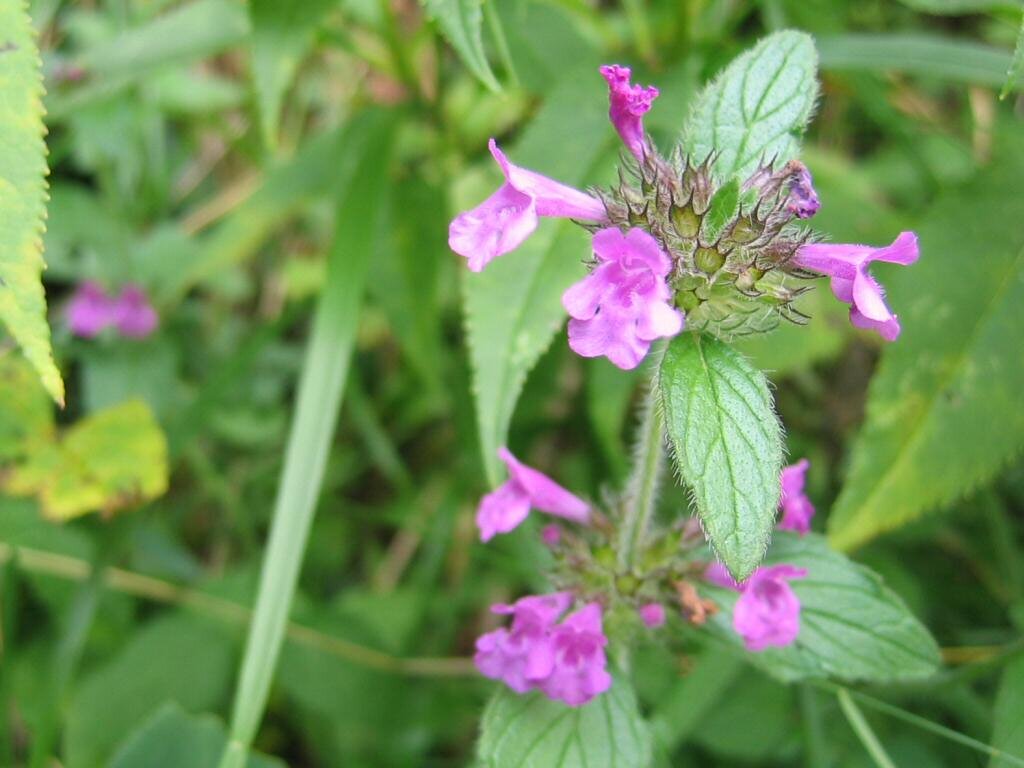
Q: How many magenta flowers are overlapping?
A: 2